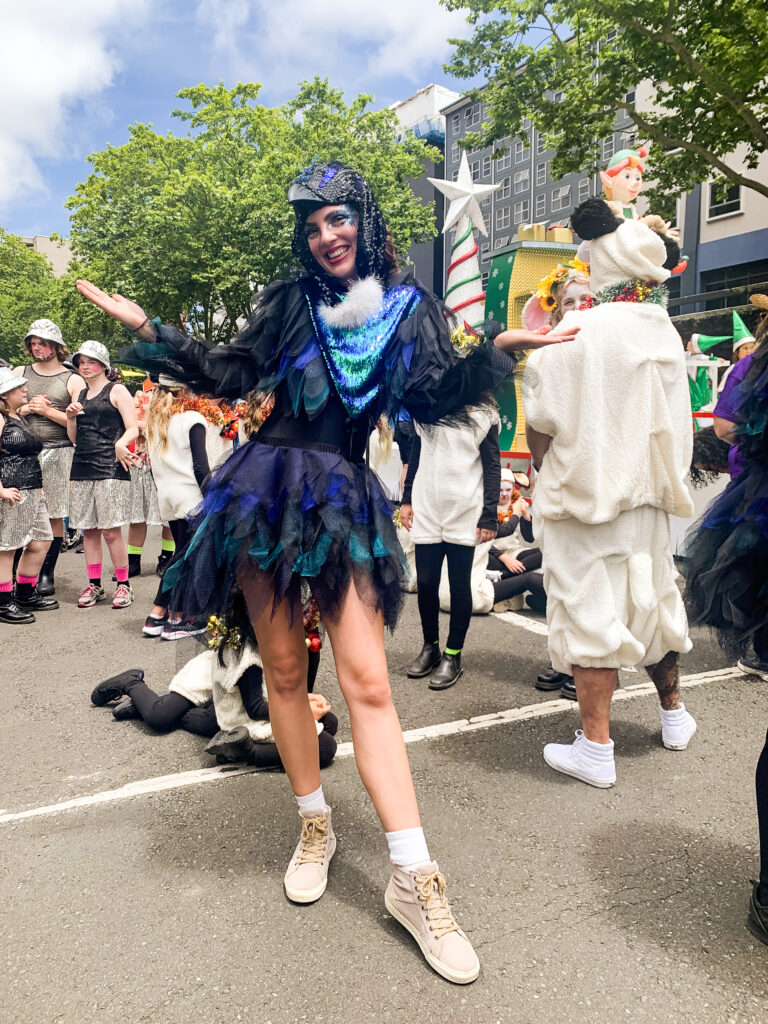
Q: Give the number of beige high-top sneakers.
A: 2